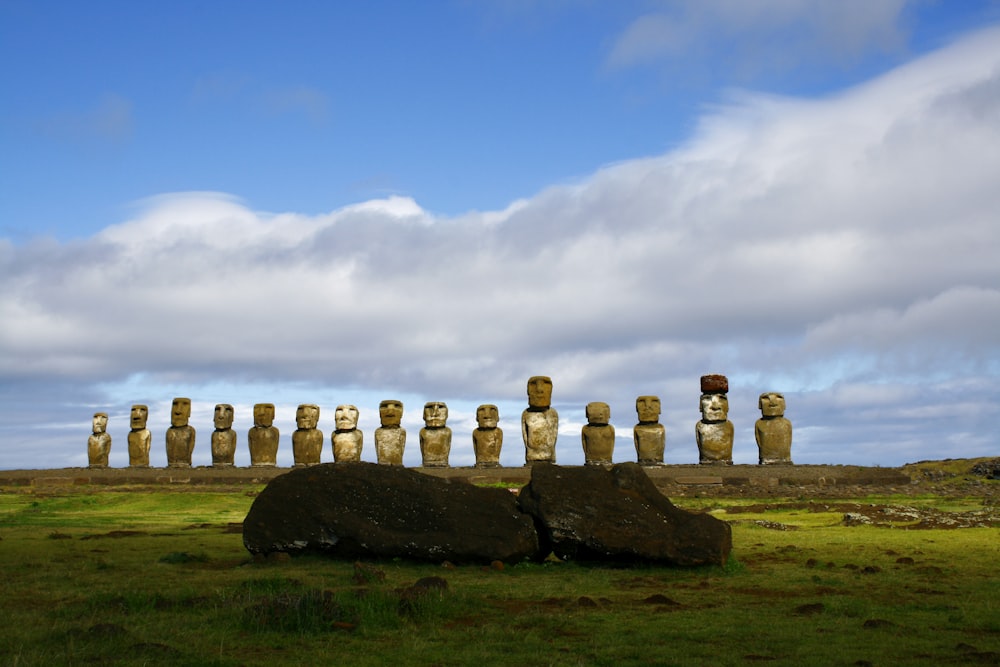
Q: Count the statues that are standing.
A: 15